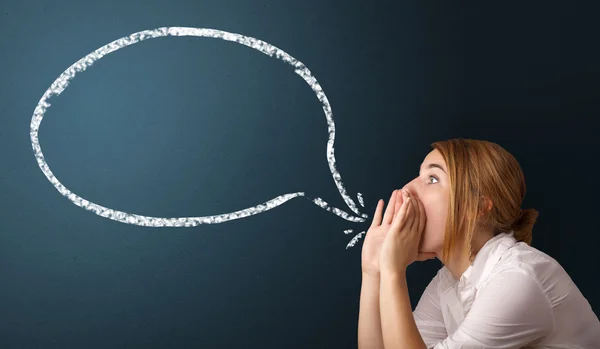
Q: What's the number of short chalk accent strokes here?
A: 3